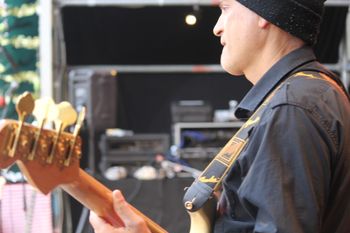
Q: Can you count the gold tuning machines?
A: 4